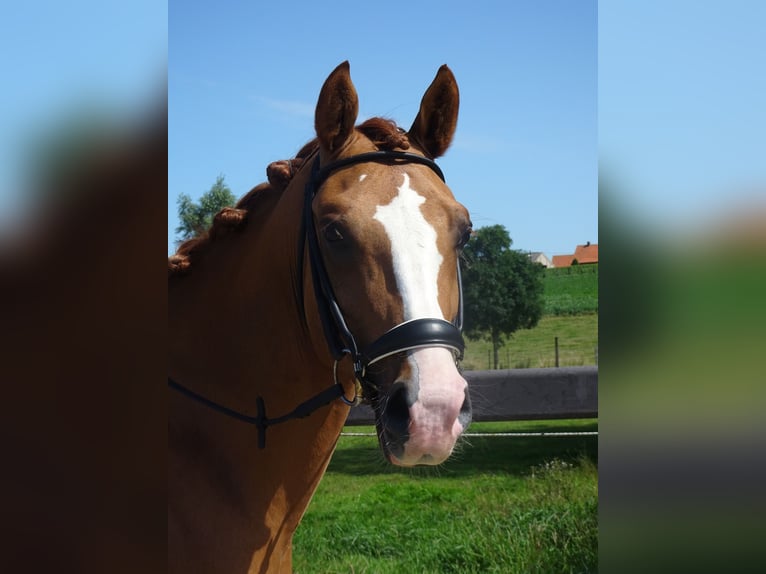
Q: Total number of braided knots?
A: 4